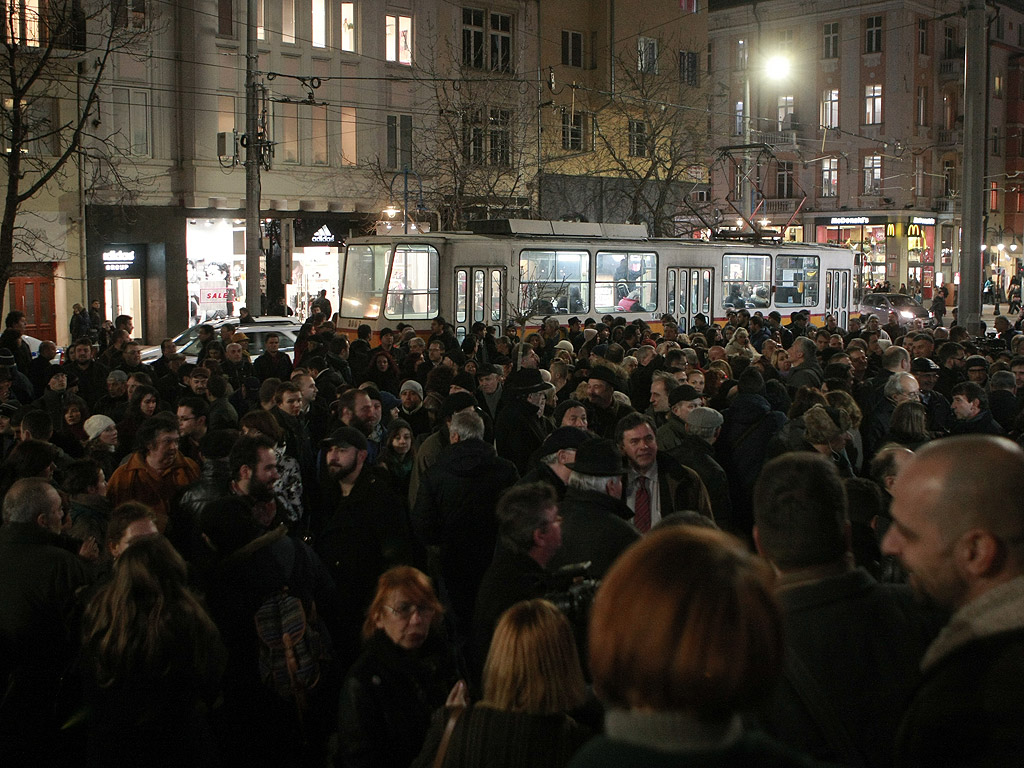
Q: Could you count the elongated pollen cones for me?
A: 0